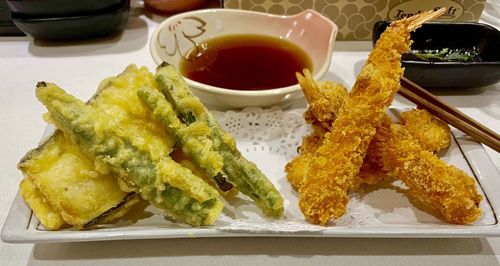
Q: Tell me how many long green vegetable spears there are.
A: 3